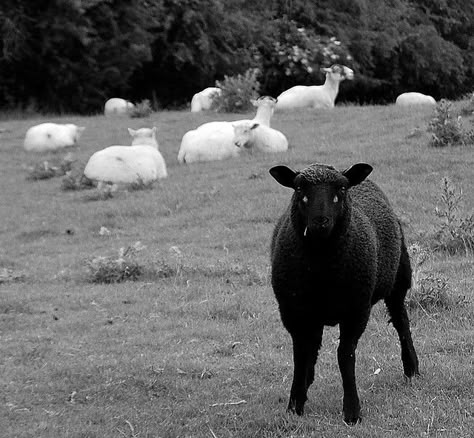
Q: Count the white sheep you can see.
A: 8